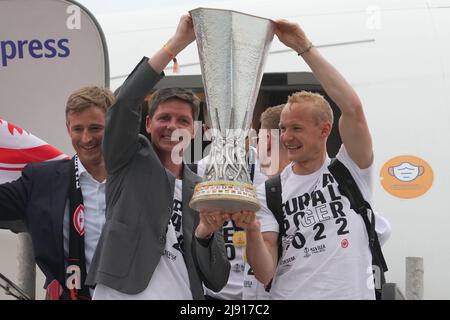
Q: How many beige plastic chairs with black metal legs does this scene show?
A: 0